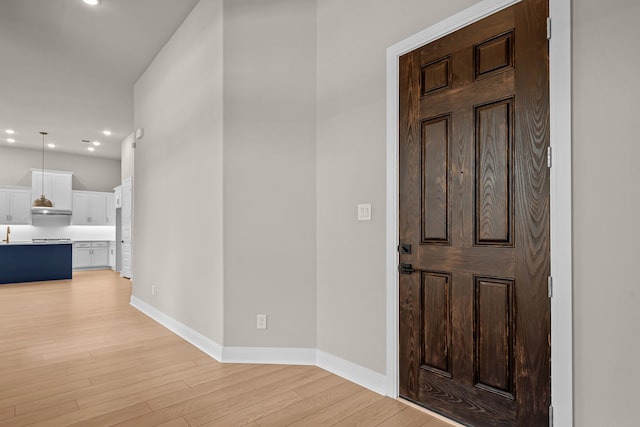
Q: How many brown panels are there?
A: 6